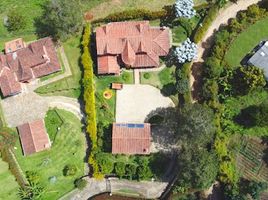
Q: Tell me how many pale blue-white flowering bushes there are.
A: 2